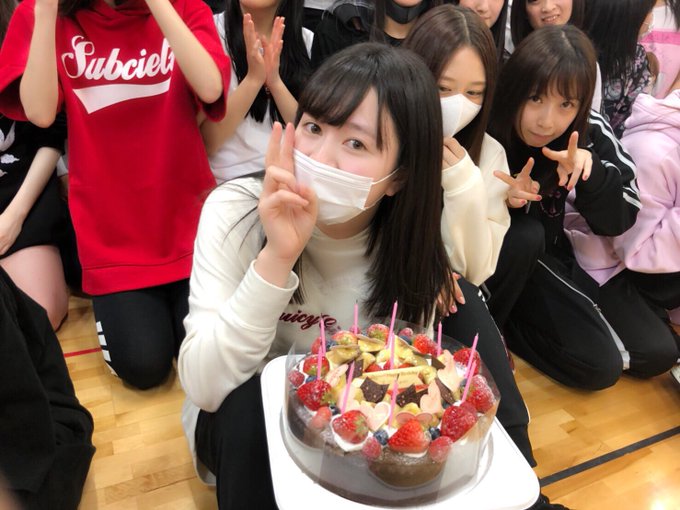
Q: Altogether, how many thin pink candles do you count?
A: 10